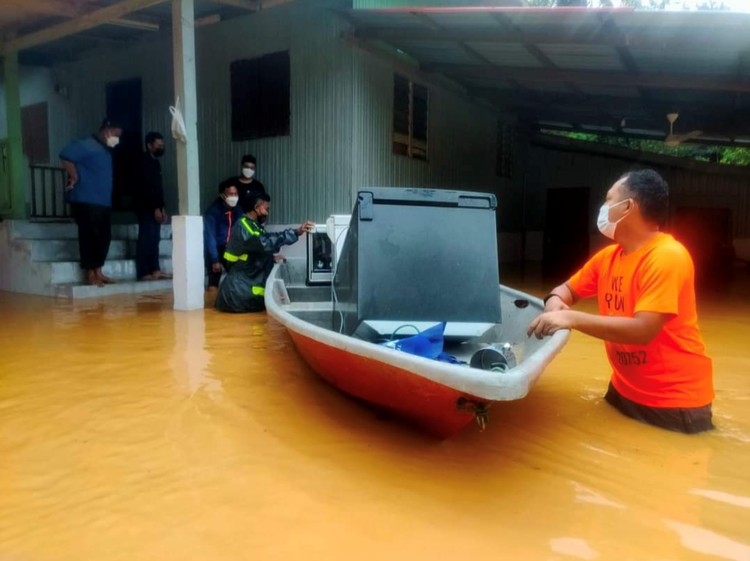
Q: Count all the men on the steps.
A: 2